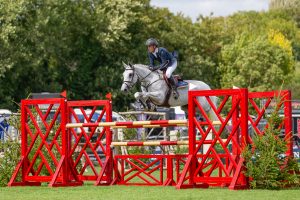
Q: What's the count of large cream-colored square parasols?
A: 0